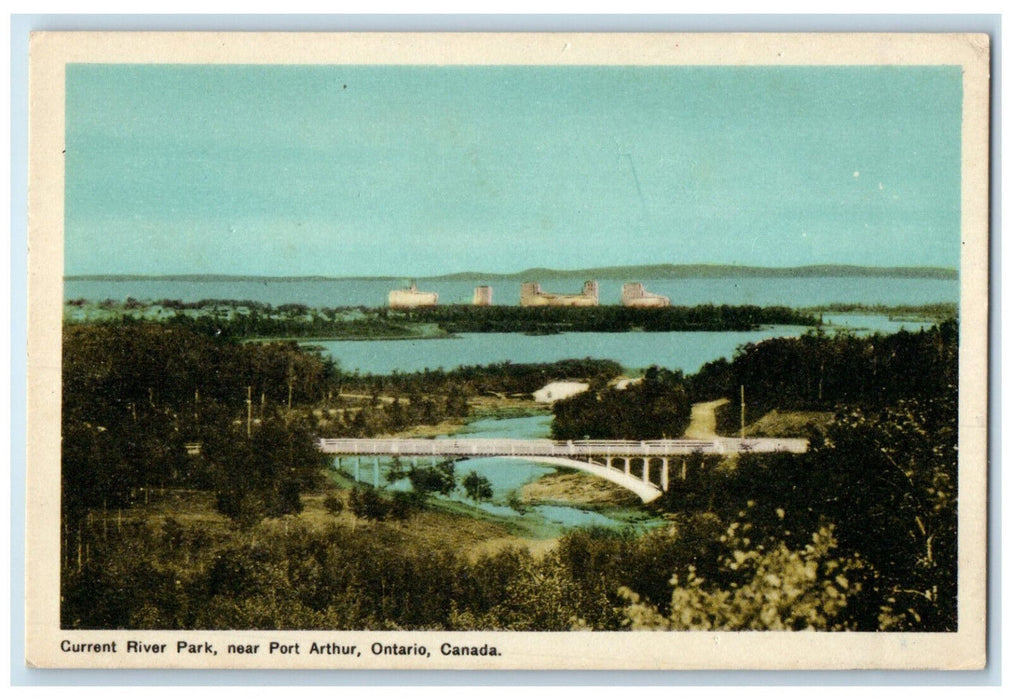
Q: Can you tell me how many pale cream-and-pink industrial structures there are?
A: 4